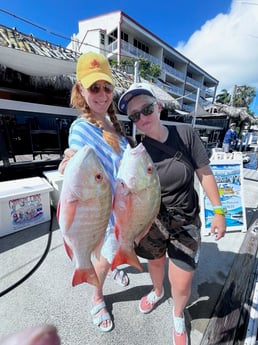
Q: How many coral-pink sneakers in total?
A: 2